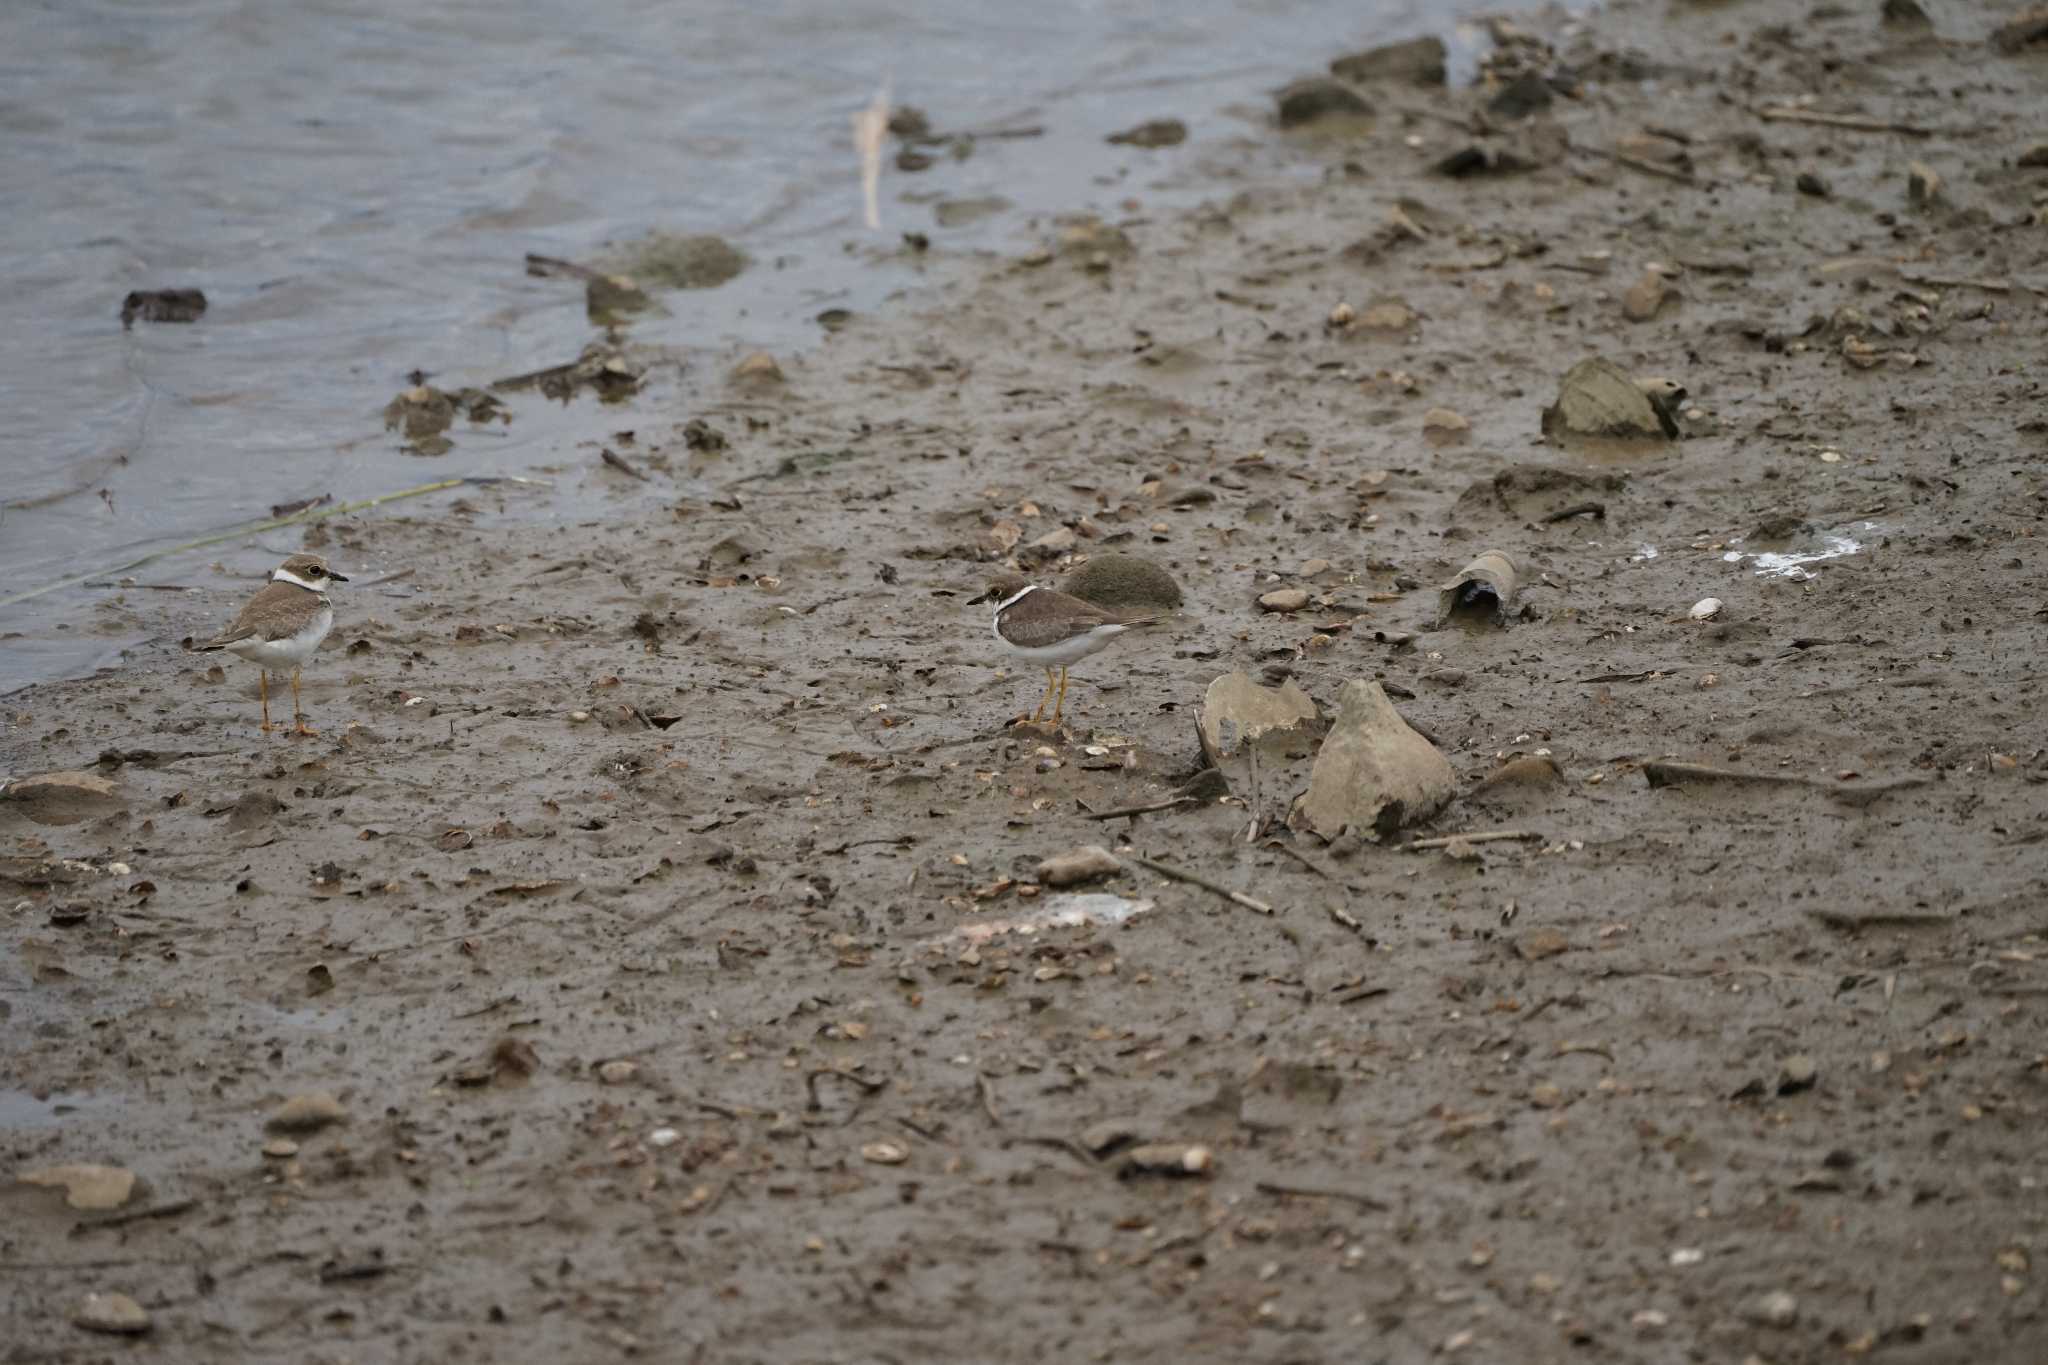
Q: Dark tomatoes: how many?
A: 0